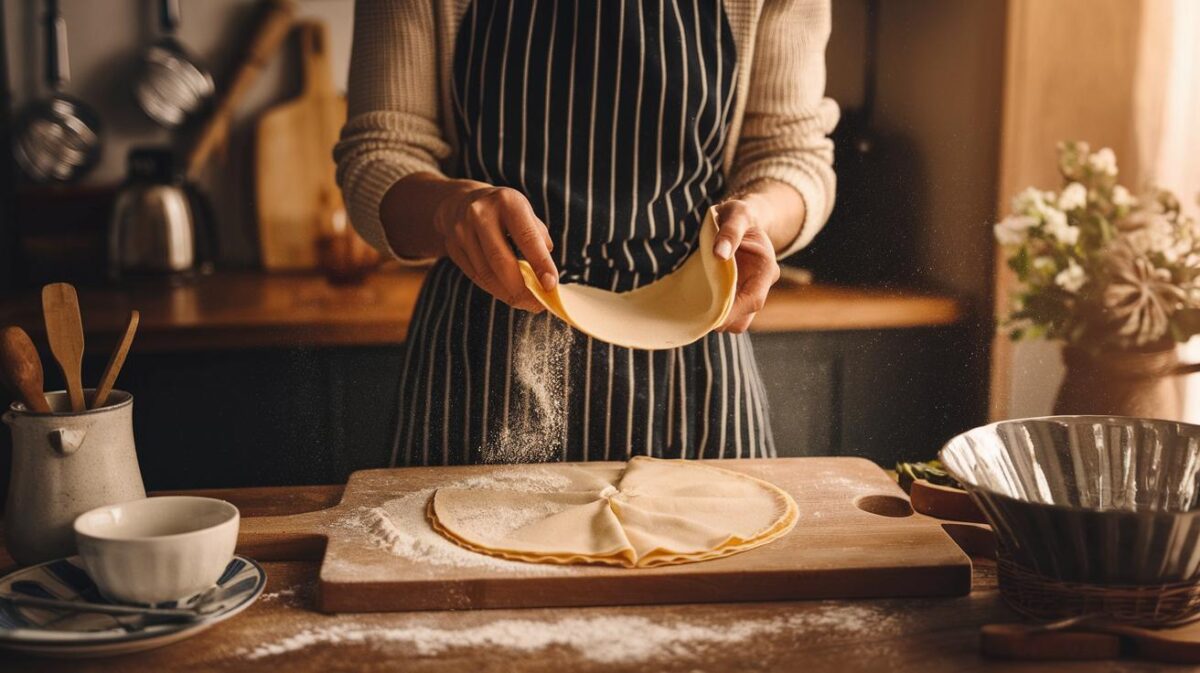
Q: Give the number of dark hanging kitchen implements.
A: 2